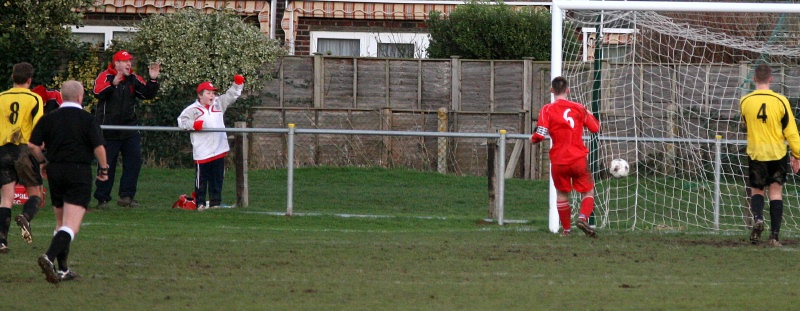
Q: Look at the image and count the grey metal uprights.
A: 3